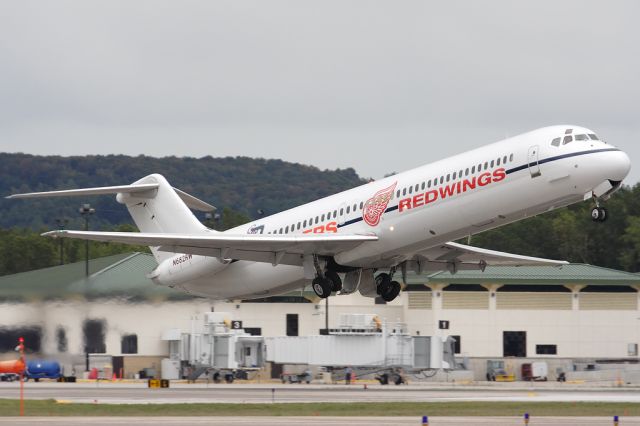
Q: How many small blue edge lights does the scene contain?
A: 3